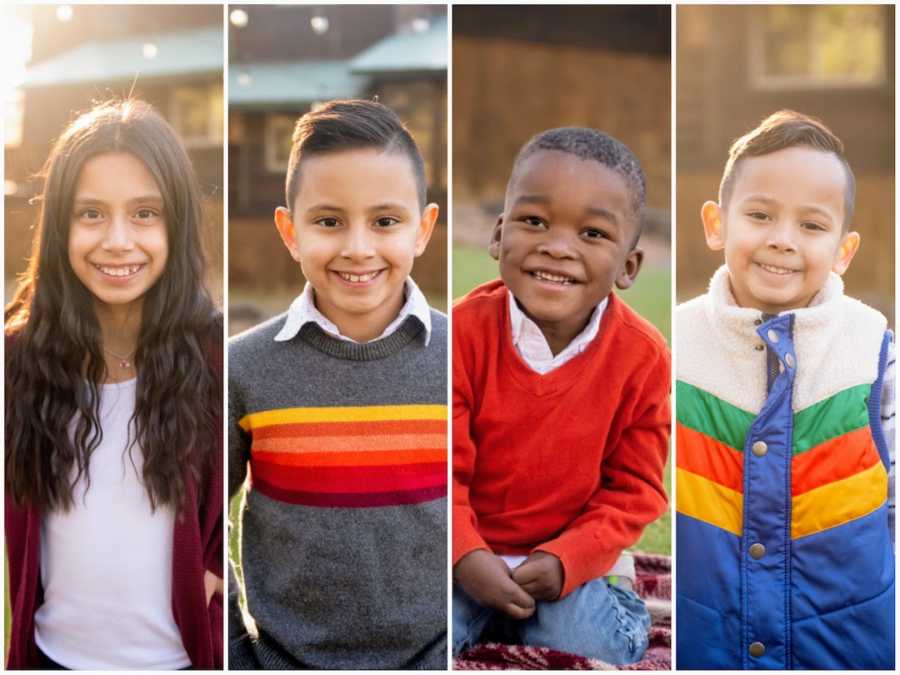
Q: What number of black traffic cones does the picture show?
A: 0